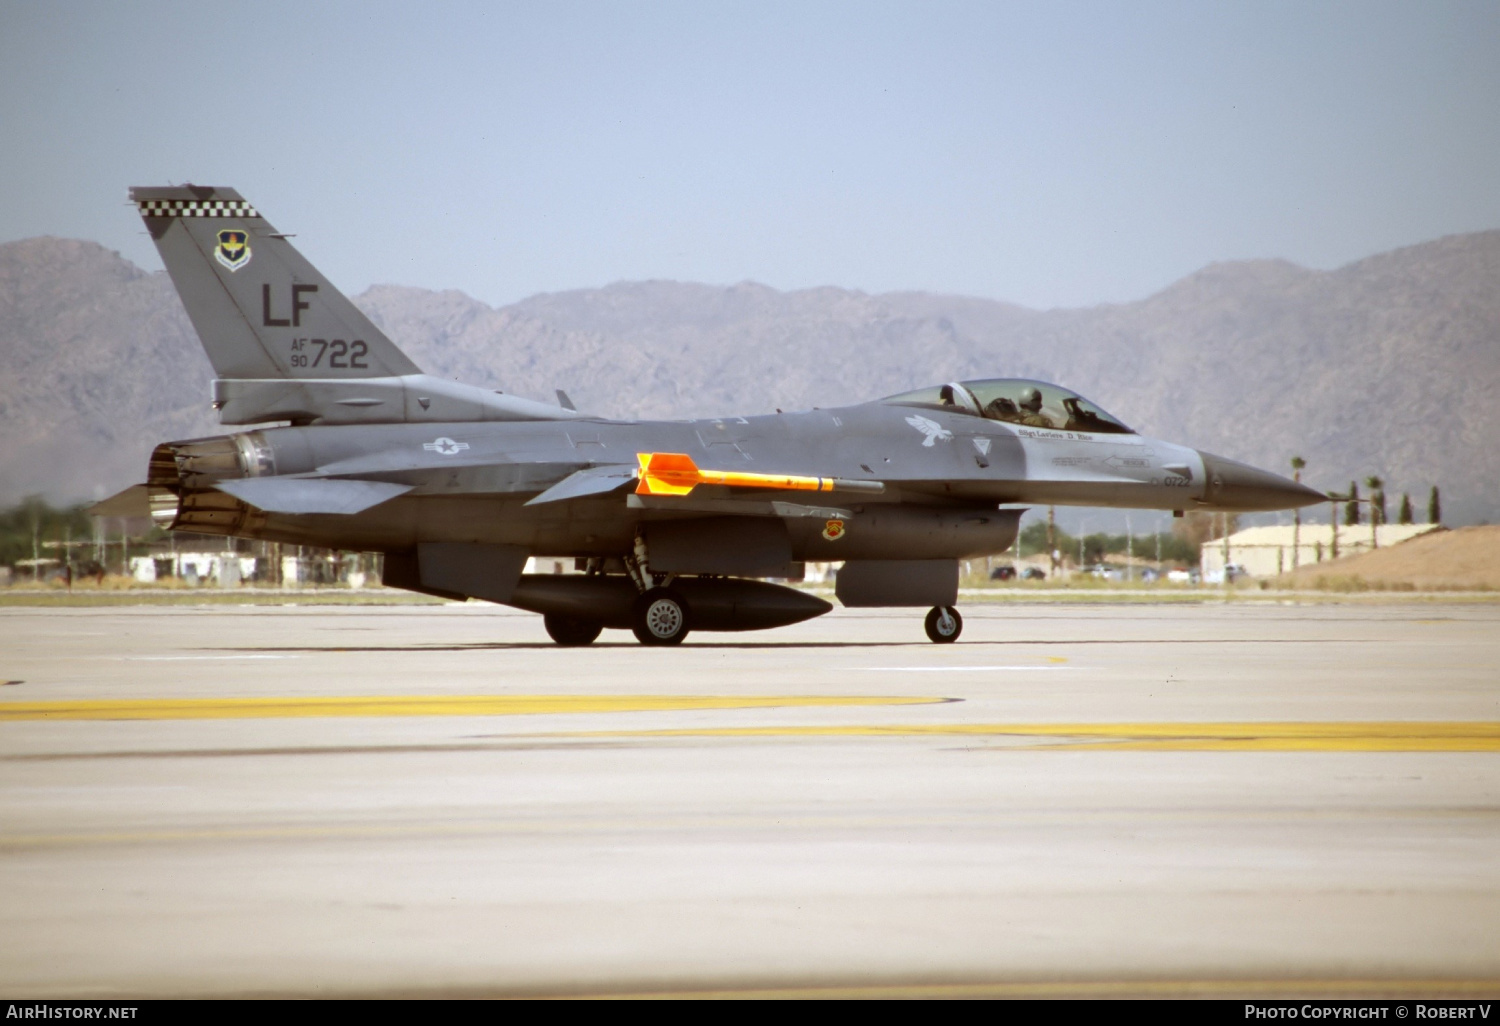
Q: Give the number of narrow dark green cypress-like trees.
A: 4